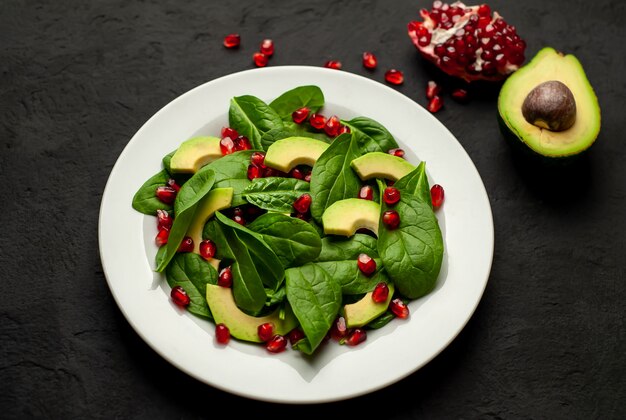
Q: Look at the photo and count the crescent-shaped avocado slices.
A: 7